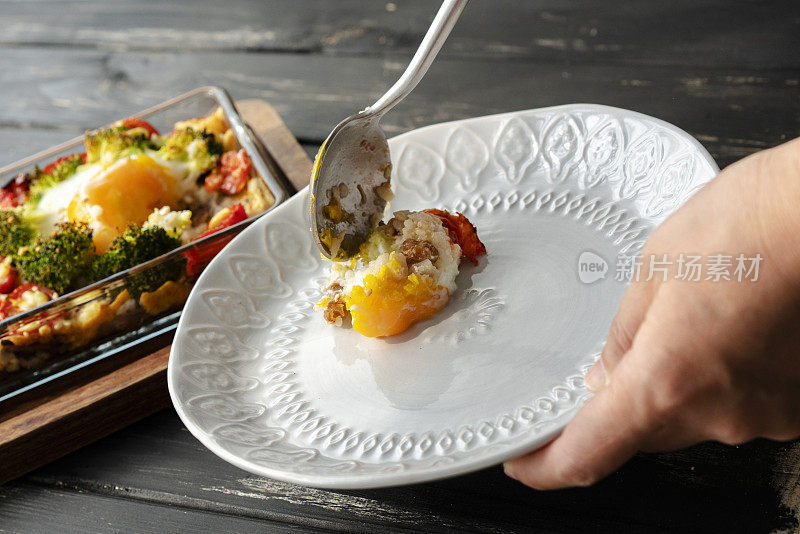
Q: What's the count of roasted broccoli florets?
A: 6